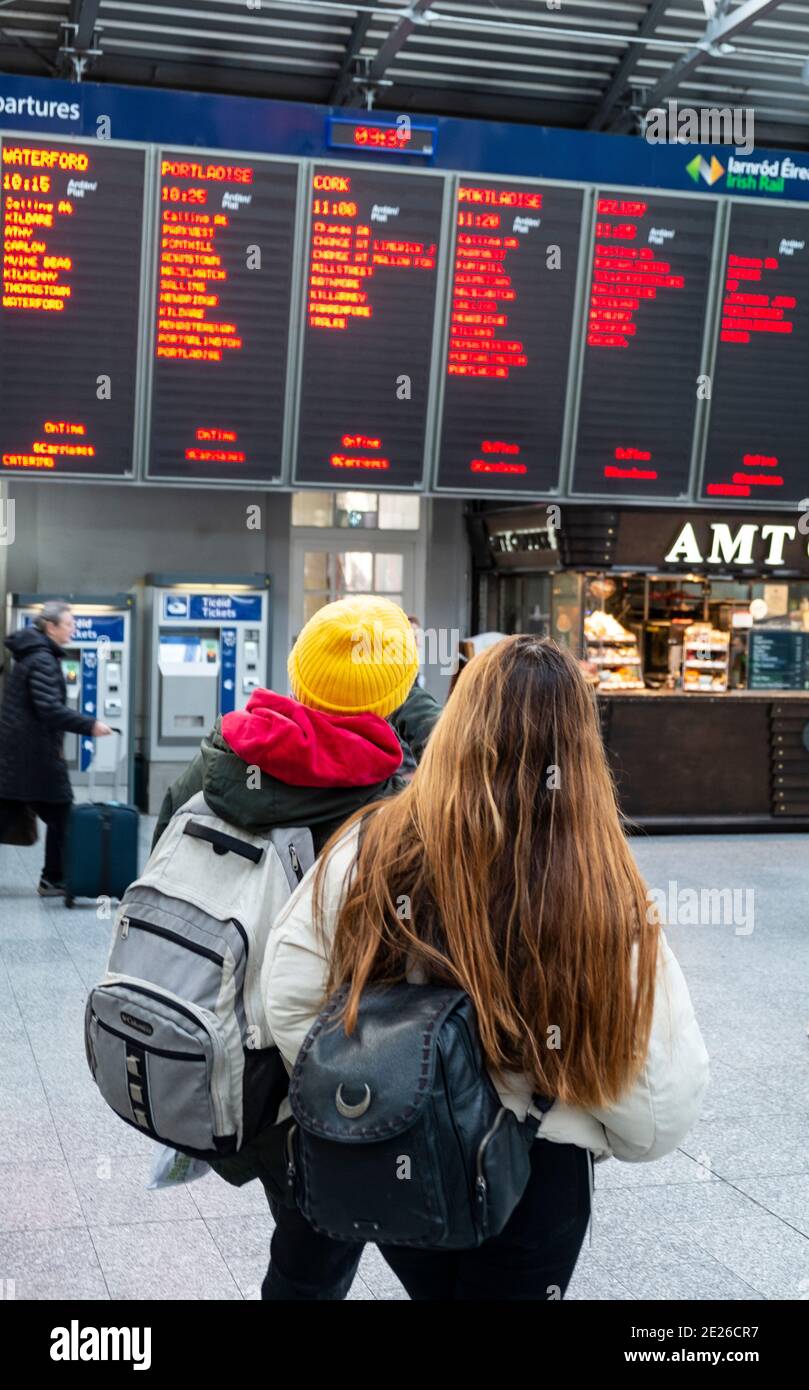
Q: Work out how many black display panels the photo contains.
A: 6